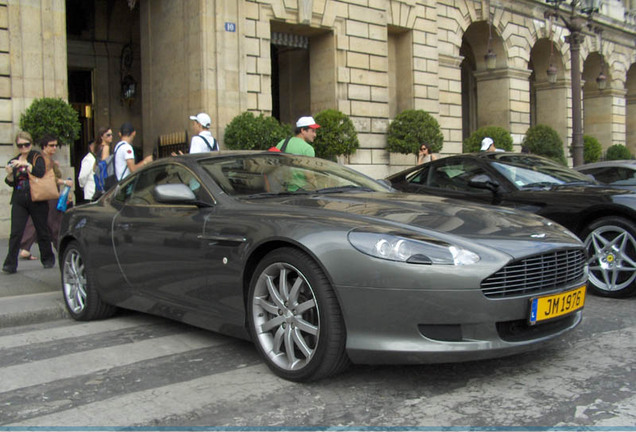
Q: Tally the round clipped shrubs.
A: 8